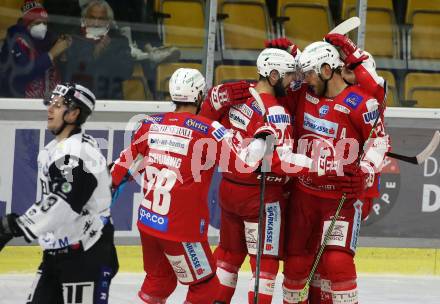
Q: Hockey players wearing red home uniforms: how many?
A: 4